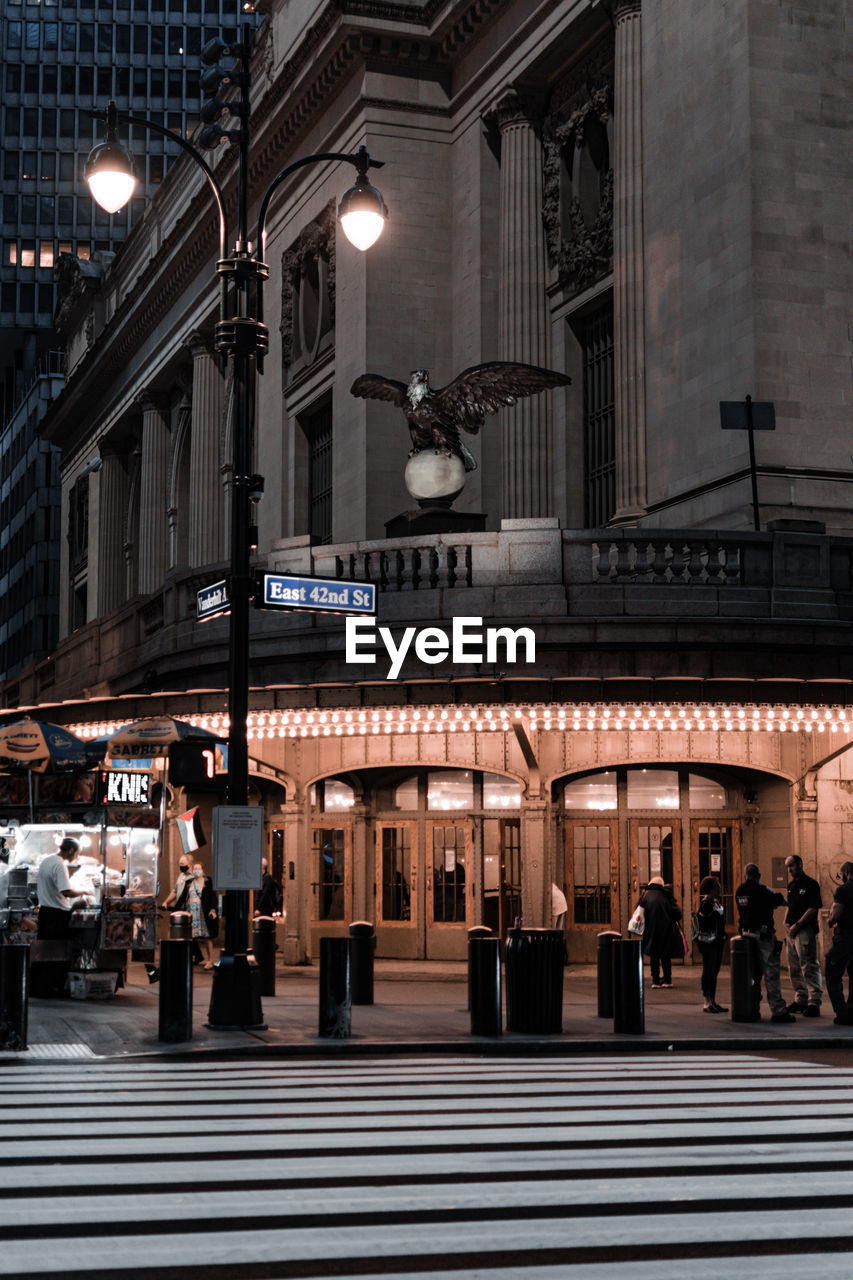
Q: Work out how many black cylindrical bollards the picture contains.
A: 11